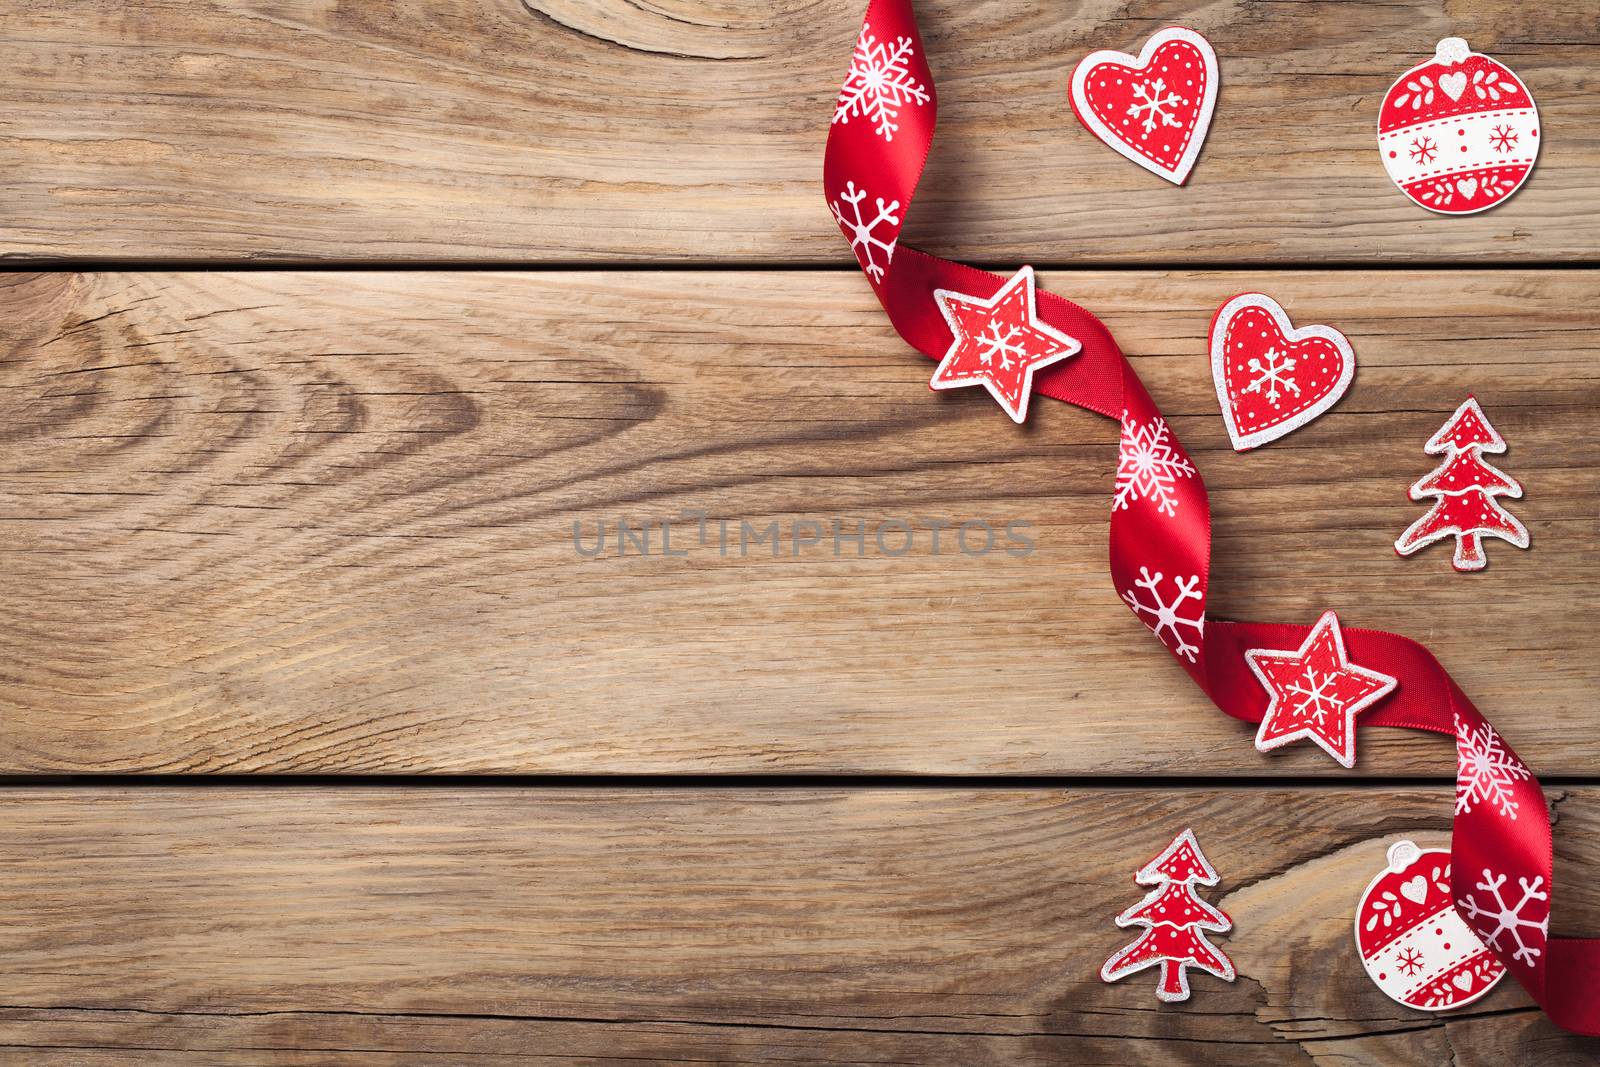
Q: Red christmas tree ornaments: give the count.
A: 2